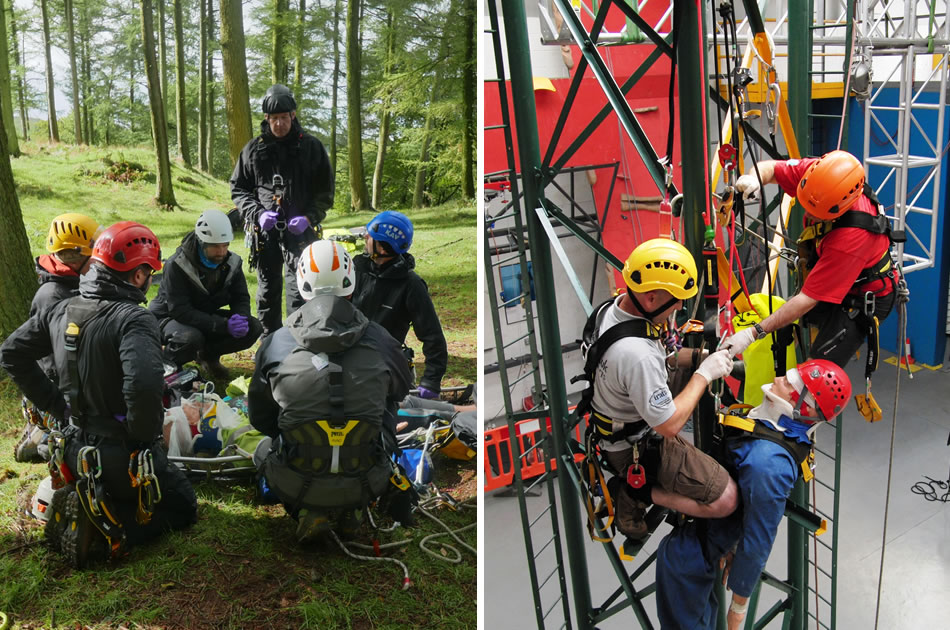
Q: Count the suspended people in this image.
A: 3